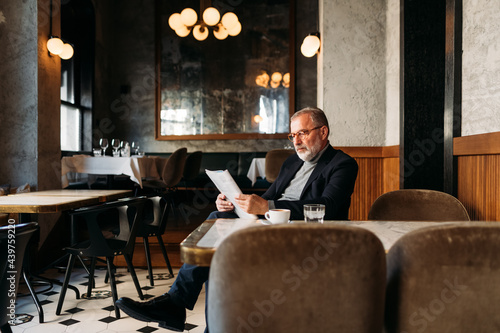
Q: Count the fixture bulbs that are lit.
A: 12